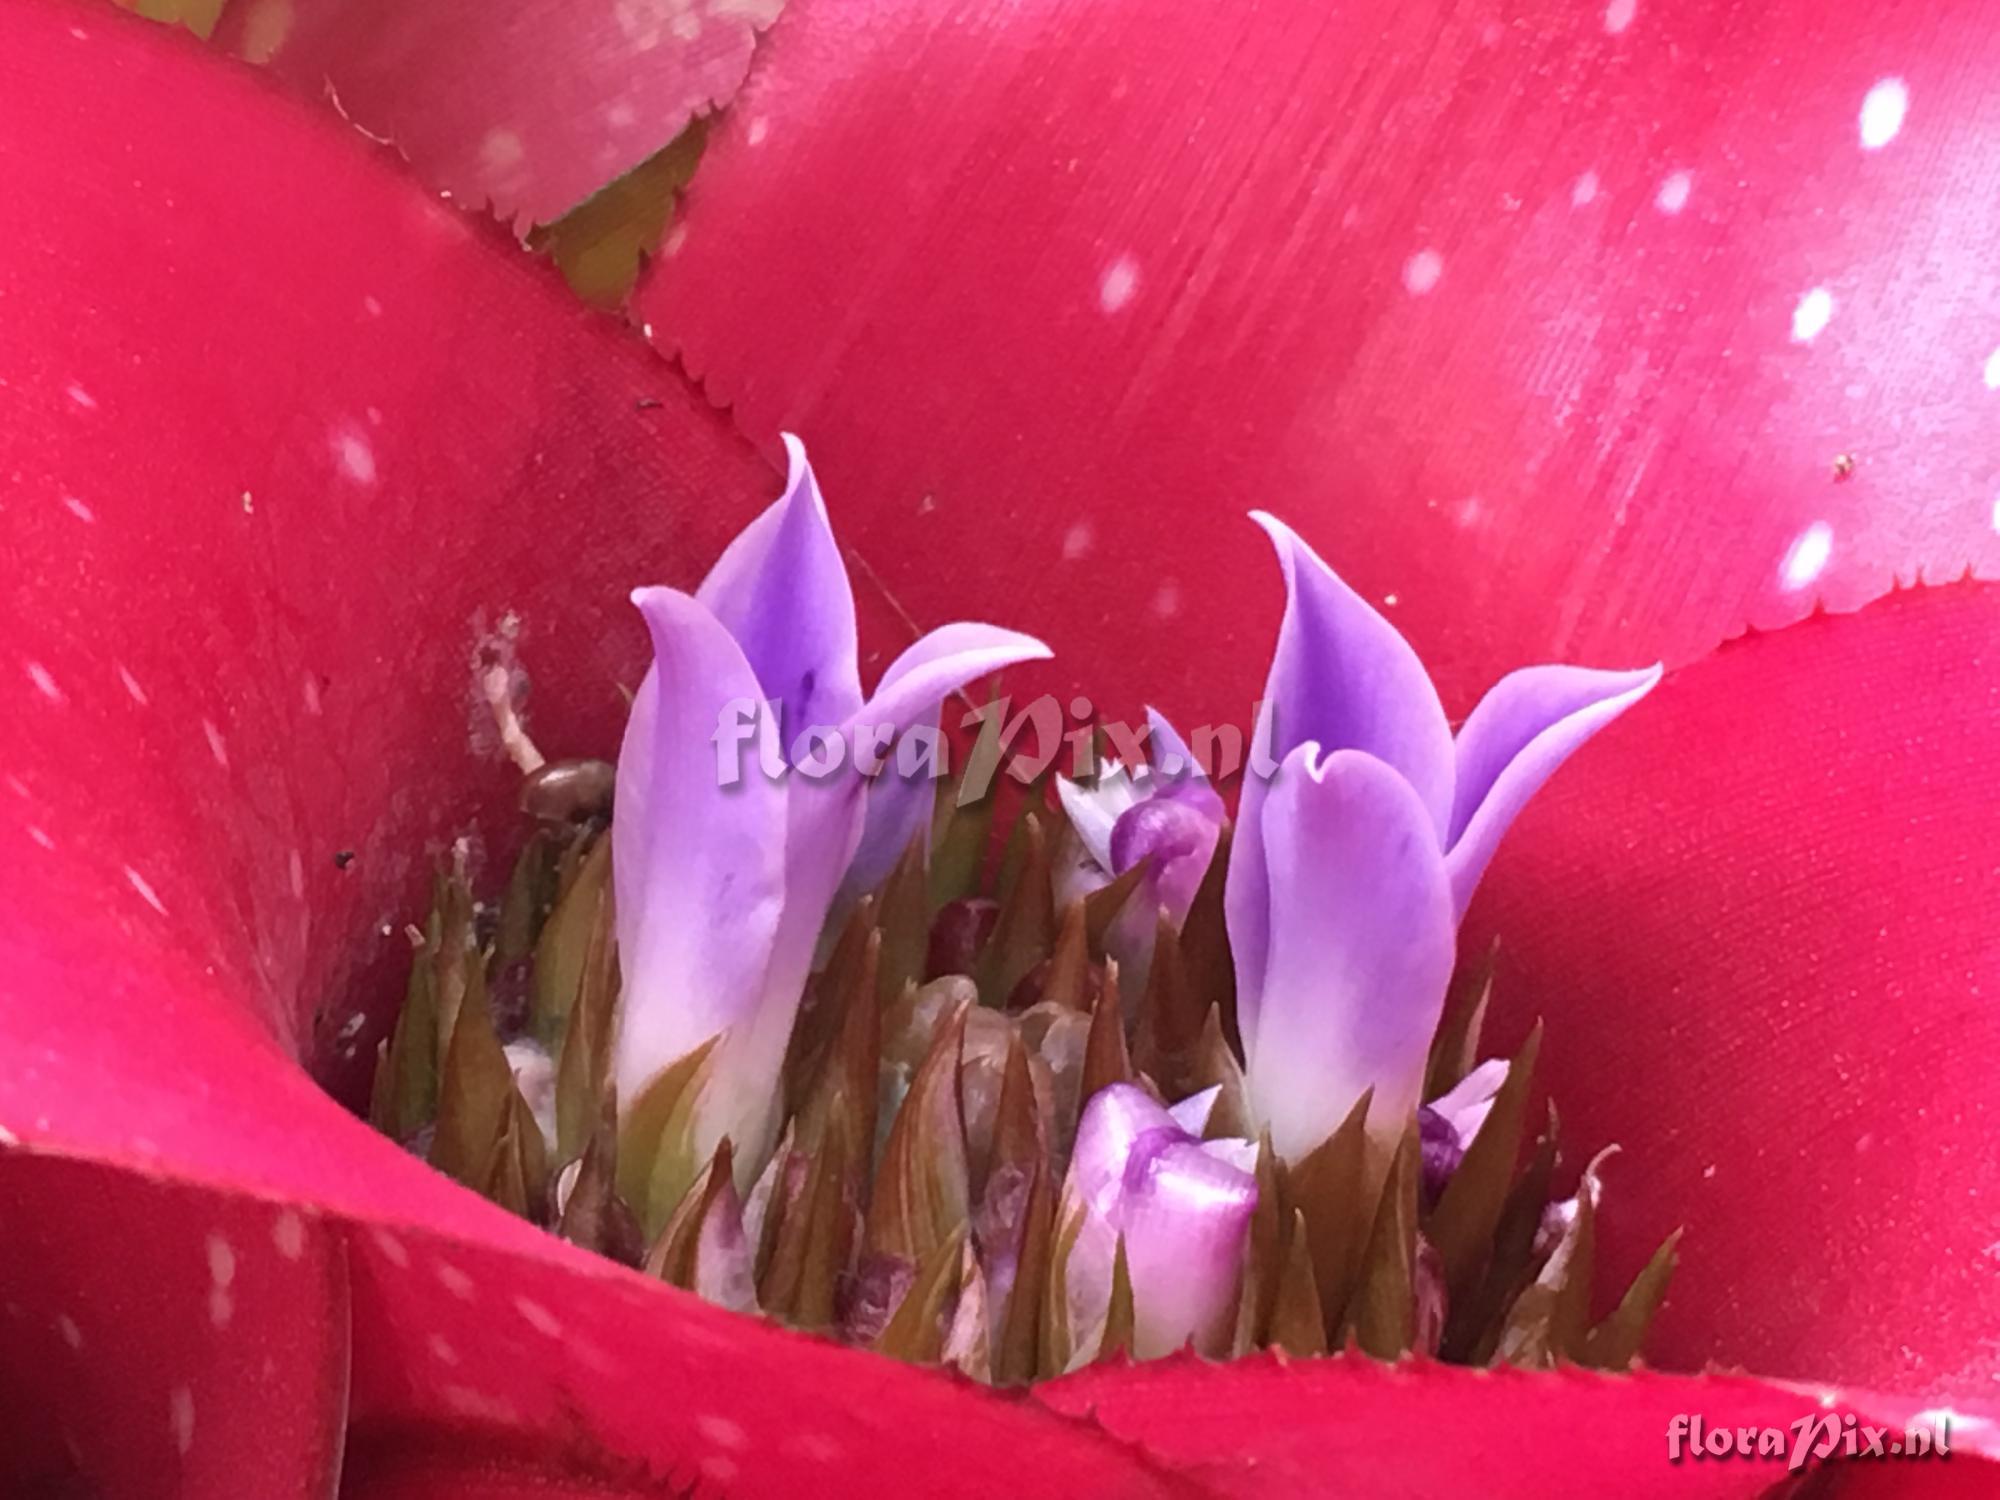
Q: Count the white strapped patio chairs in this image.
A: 0